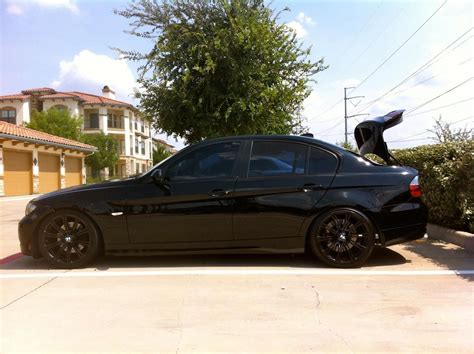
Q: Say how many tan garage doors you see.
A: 3